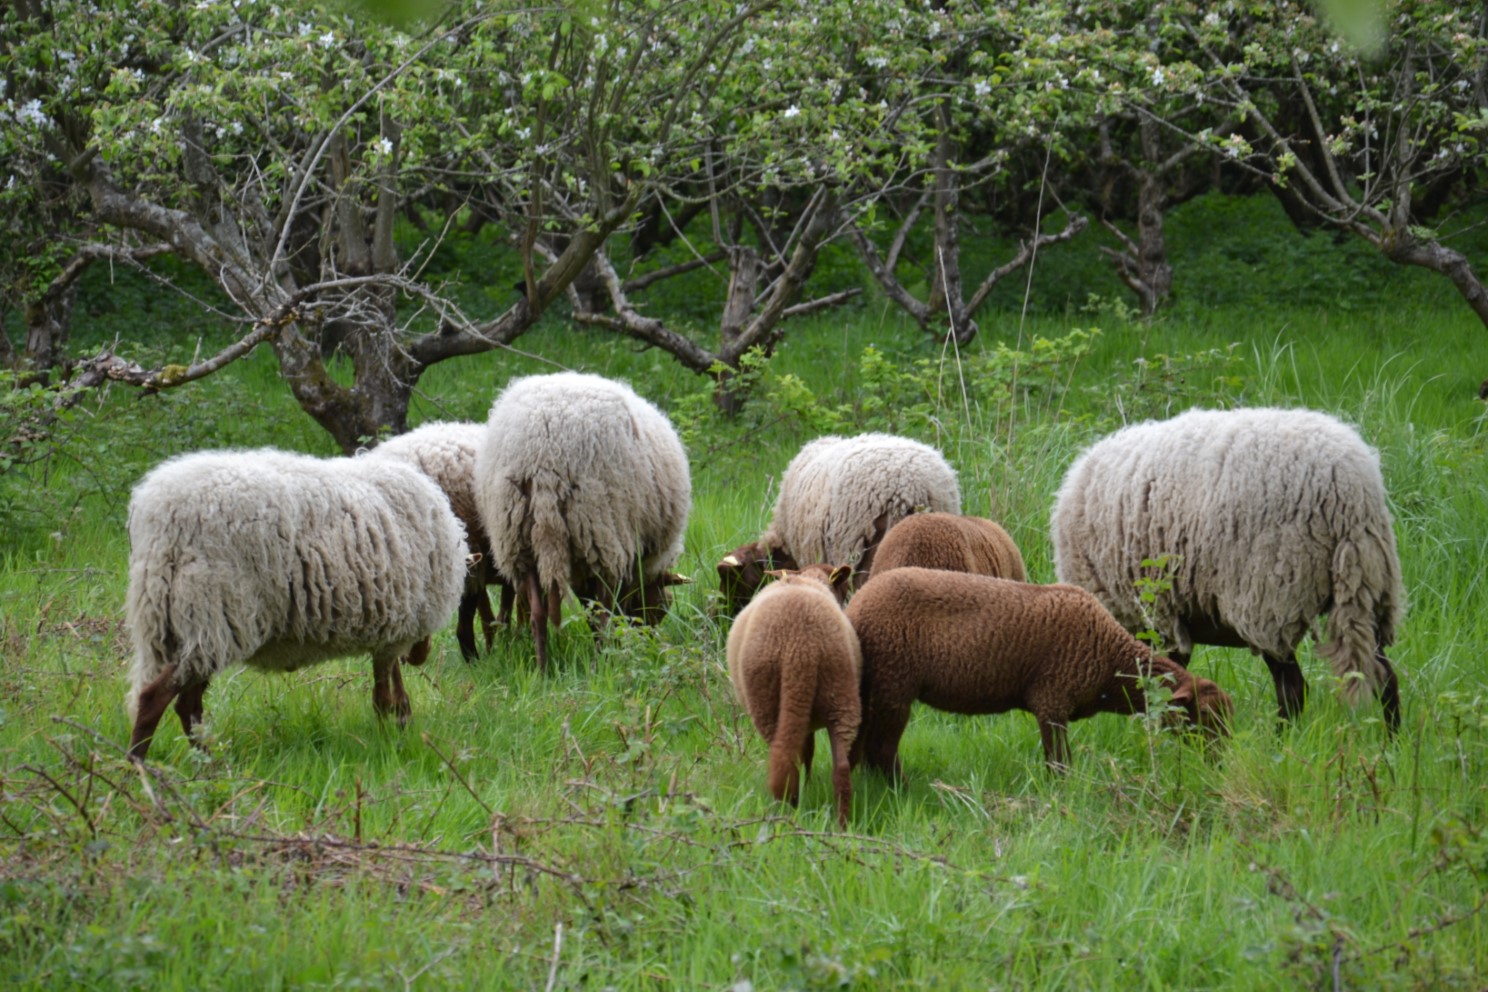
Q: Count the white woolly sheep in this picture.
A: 5